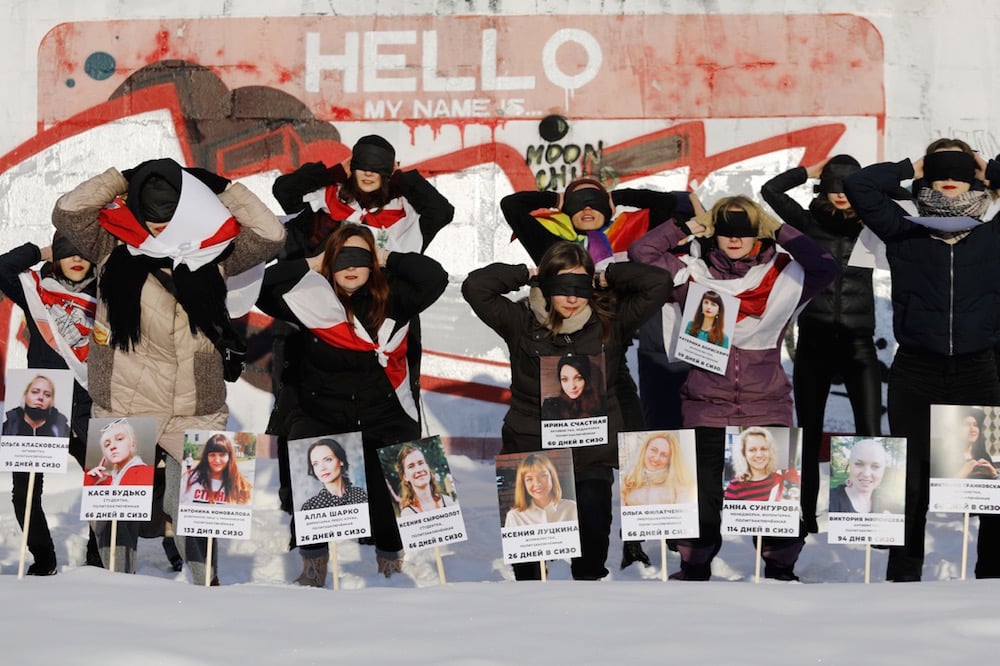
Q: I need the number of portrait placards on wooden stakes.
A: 10